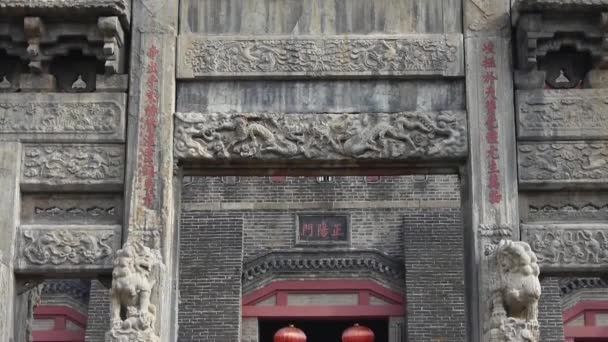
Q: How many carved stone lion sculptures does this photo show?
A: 2